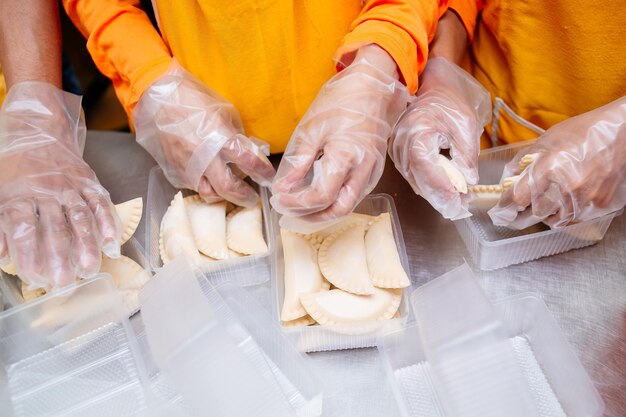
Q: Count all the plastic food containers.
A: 7